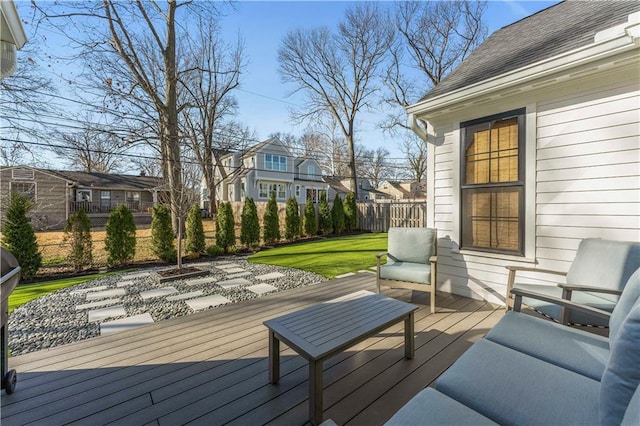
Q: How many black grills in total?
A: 1